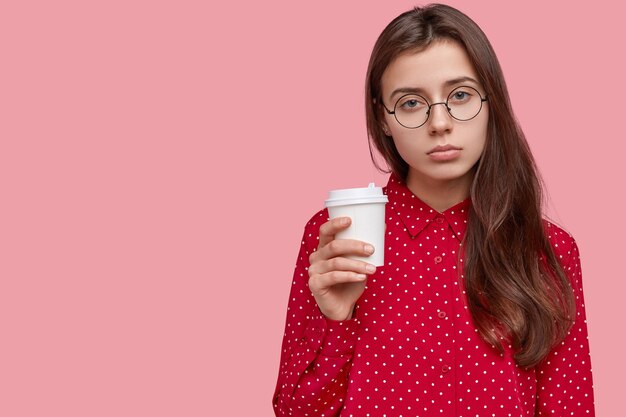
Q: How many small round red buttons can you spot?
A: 4